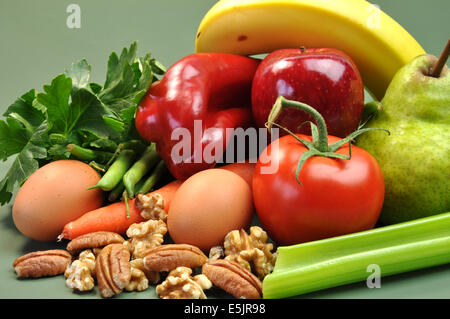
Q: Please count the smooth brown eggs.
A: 2